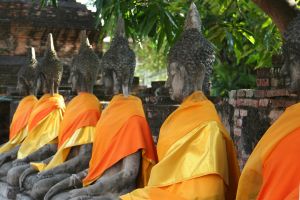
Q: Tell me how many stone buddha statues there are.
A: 6